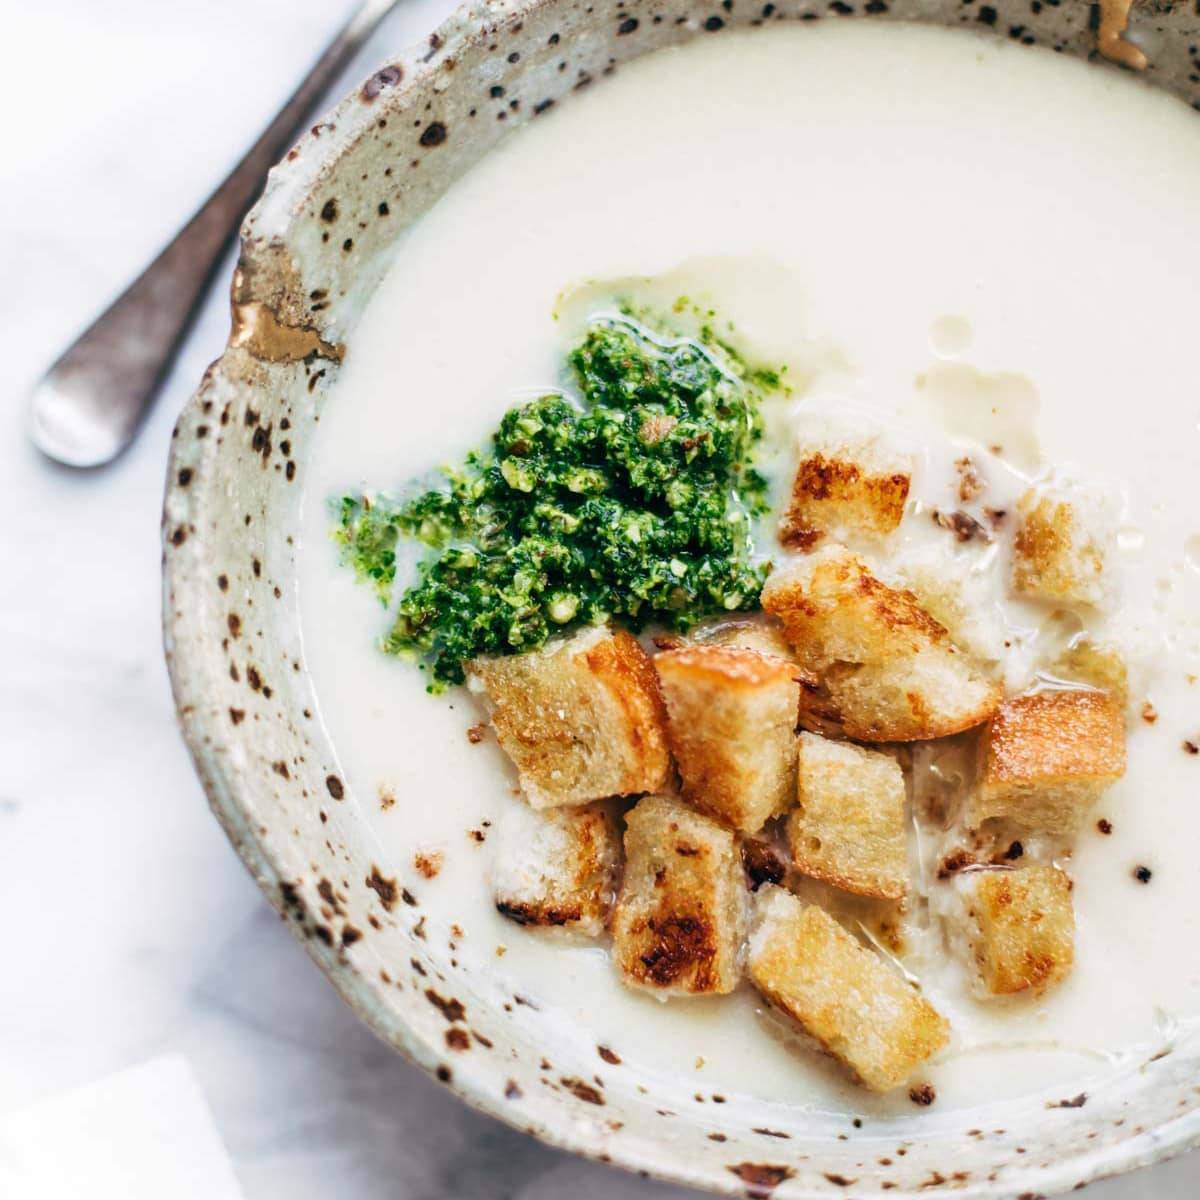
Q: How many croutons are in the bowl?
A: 11